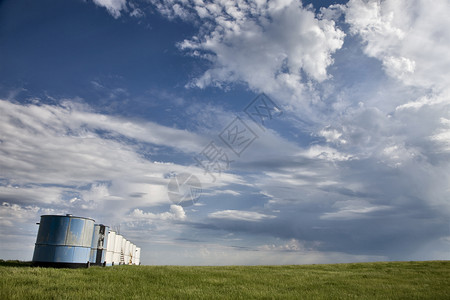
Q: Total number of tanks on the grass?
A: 9